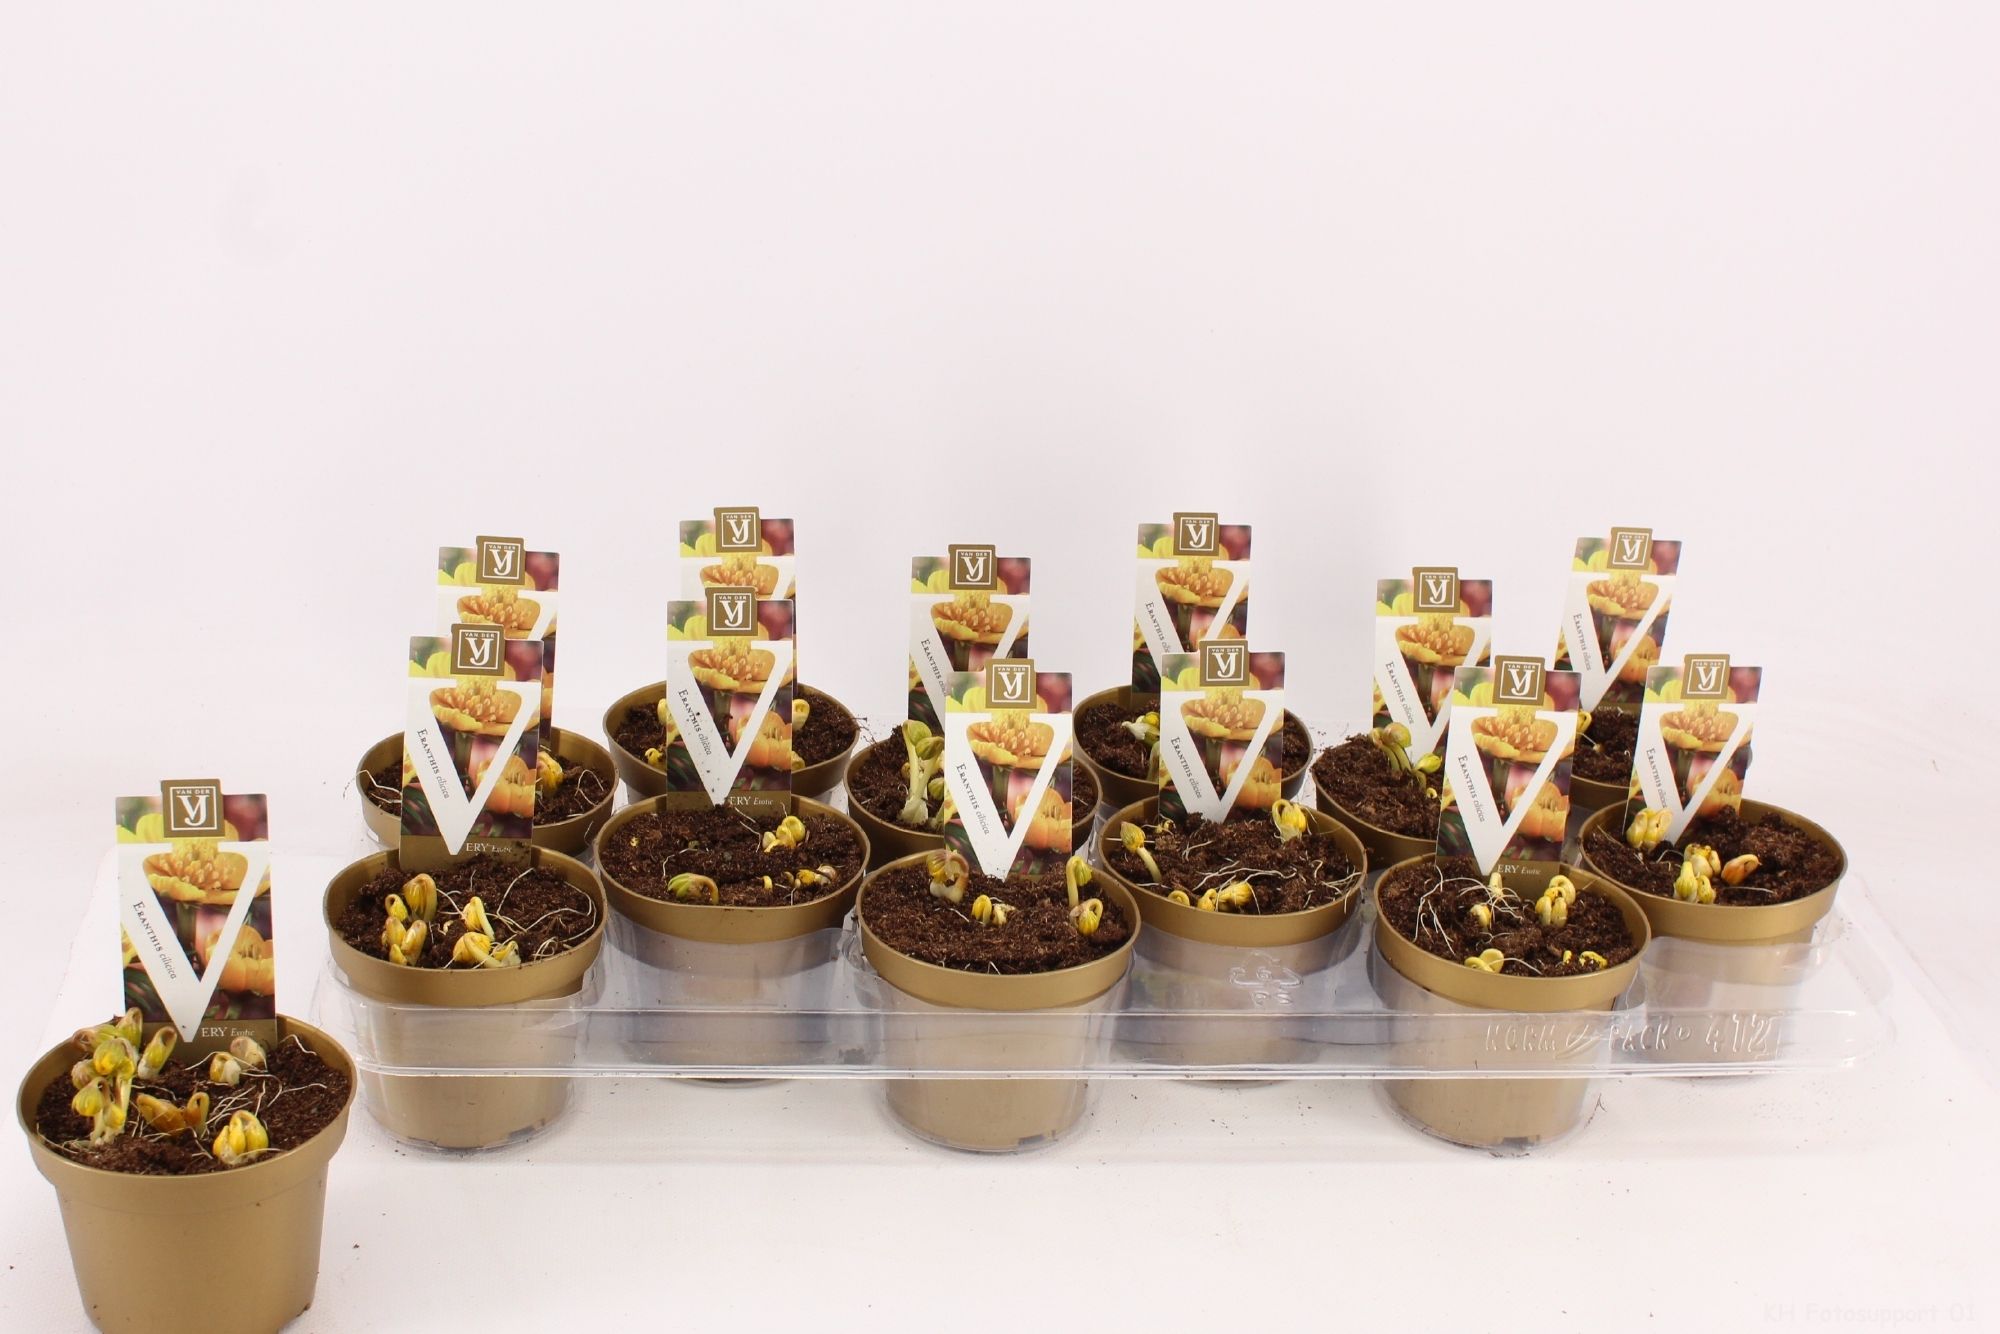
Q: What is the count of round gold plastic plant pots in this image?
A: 13